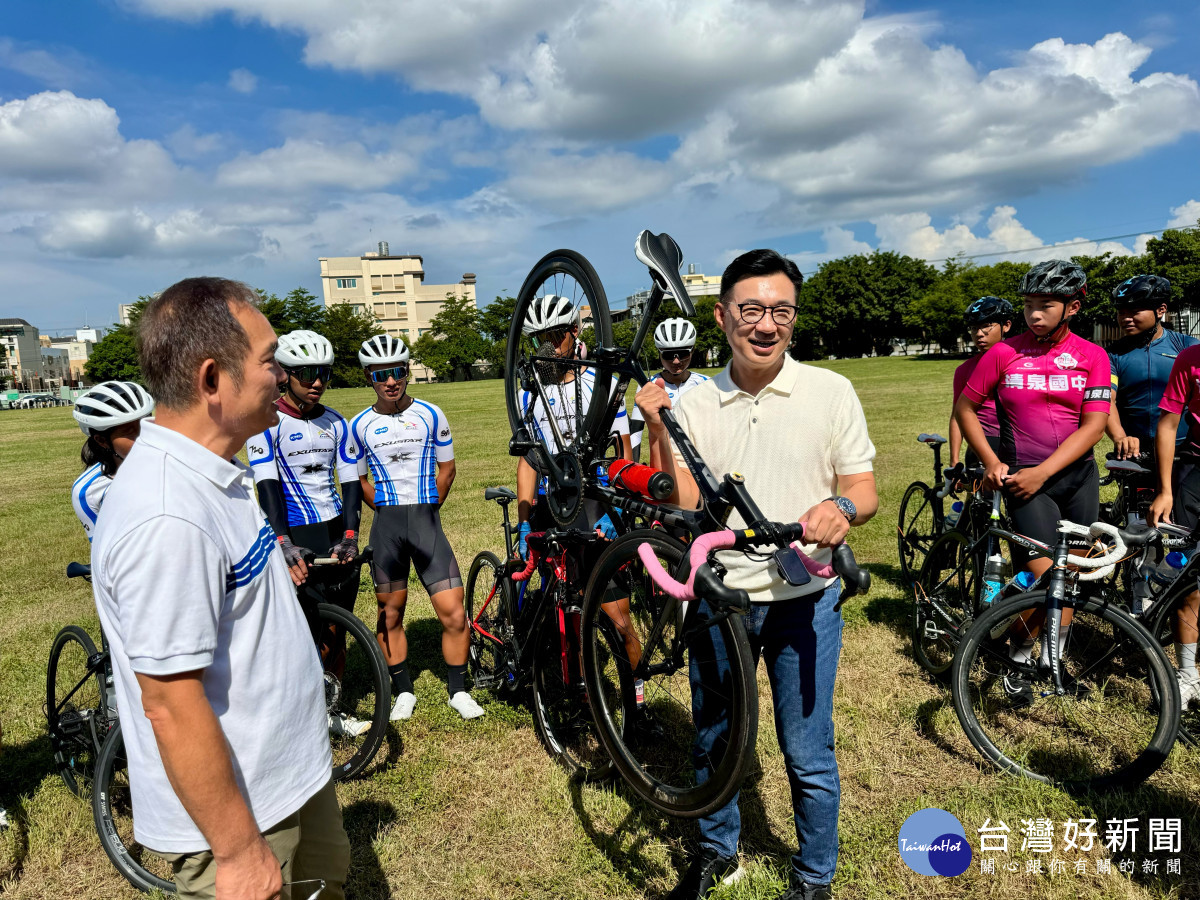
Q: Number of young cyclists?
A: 9